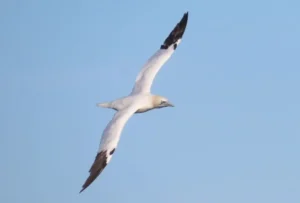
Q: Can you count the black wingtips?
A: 2